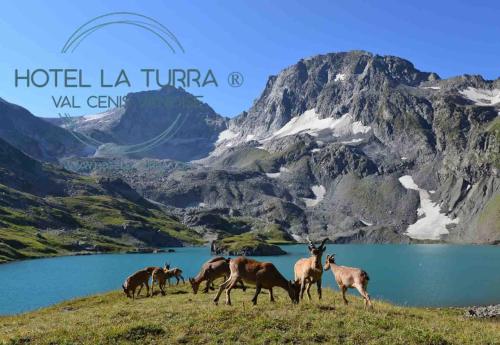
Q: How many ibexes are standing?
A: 7